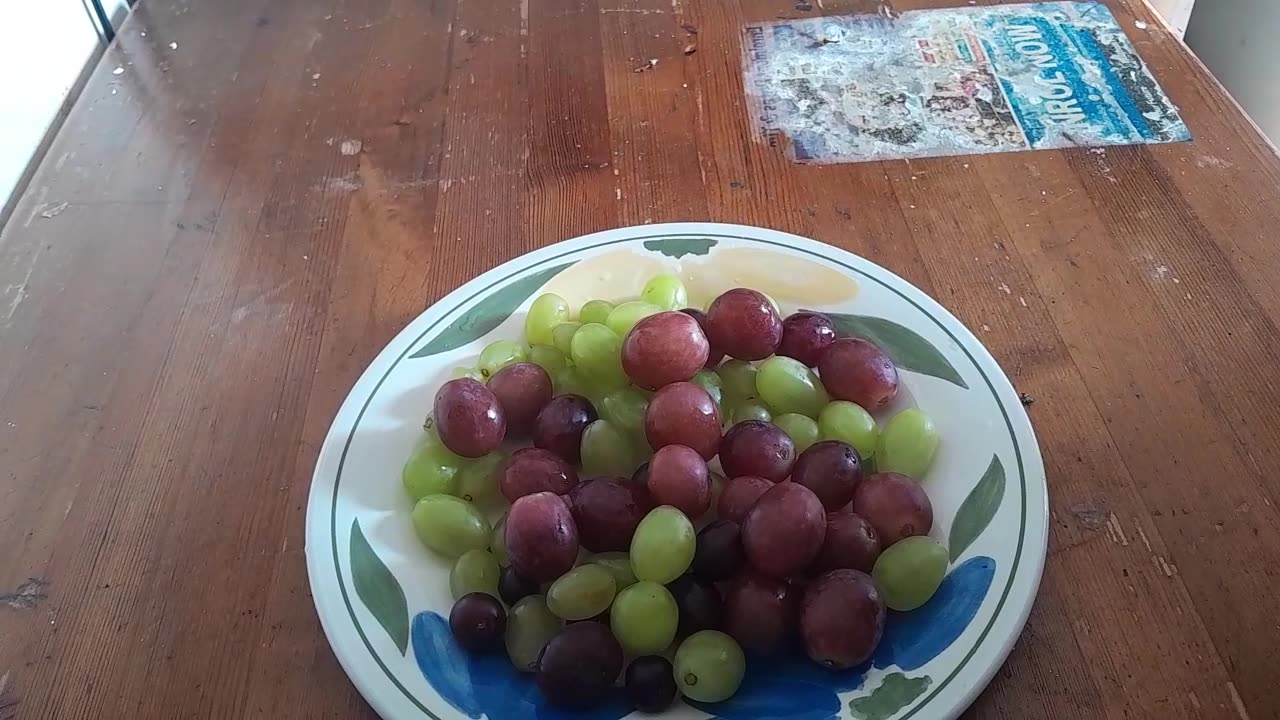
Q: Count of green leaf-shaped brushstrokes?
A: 4